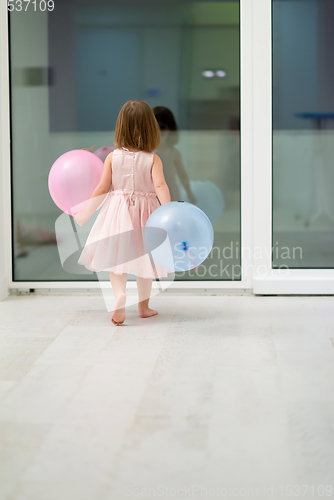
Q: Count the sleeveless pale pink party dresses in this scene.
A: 1